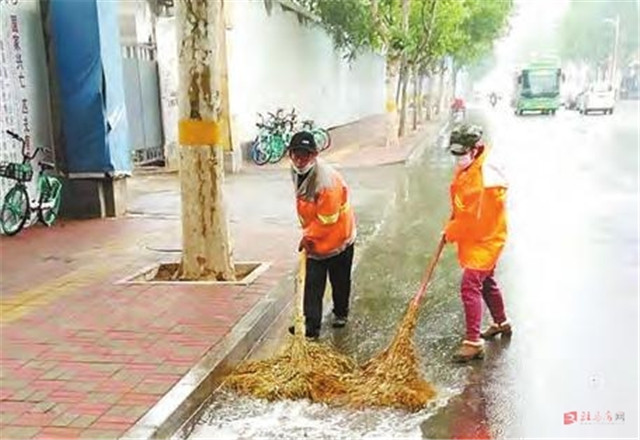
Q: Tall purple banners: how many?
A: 0